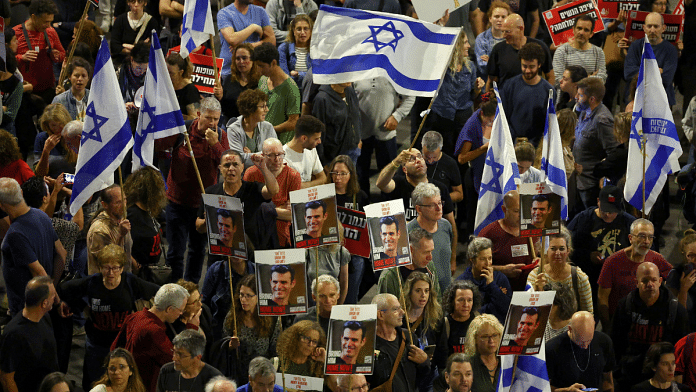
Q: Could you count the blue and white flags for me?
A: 8